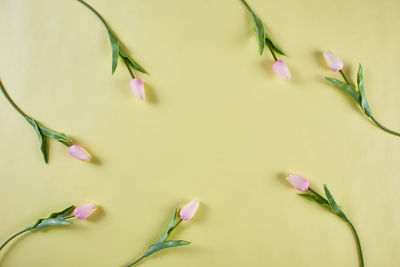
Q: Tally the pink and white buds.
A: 7